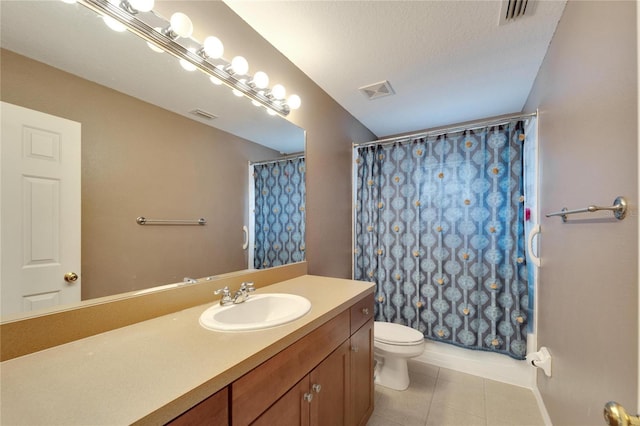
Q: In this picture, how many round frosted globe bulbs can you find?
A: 7